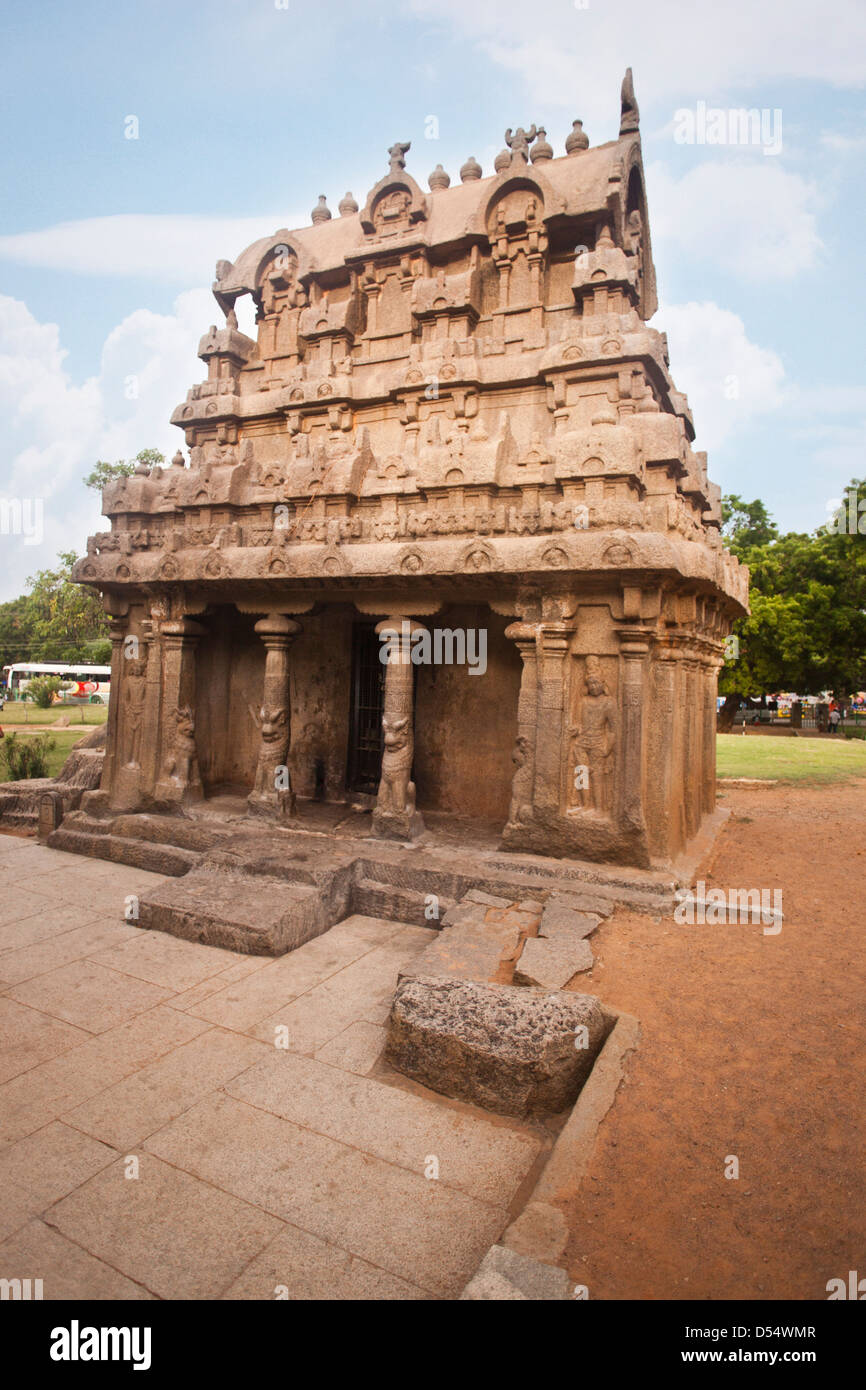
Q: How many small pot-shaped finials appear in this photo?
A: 7